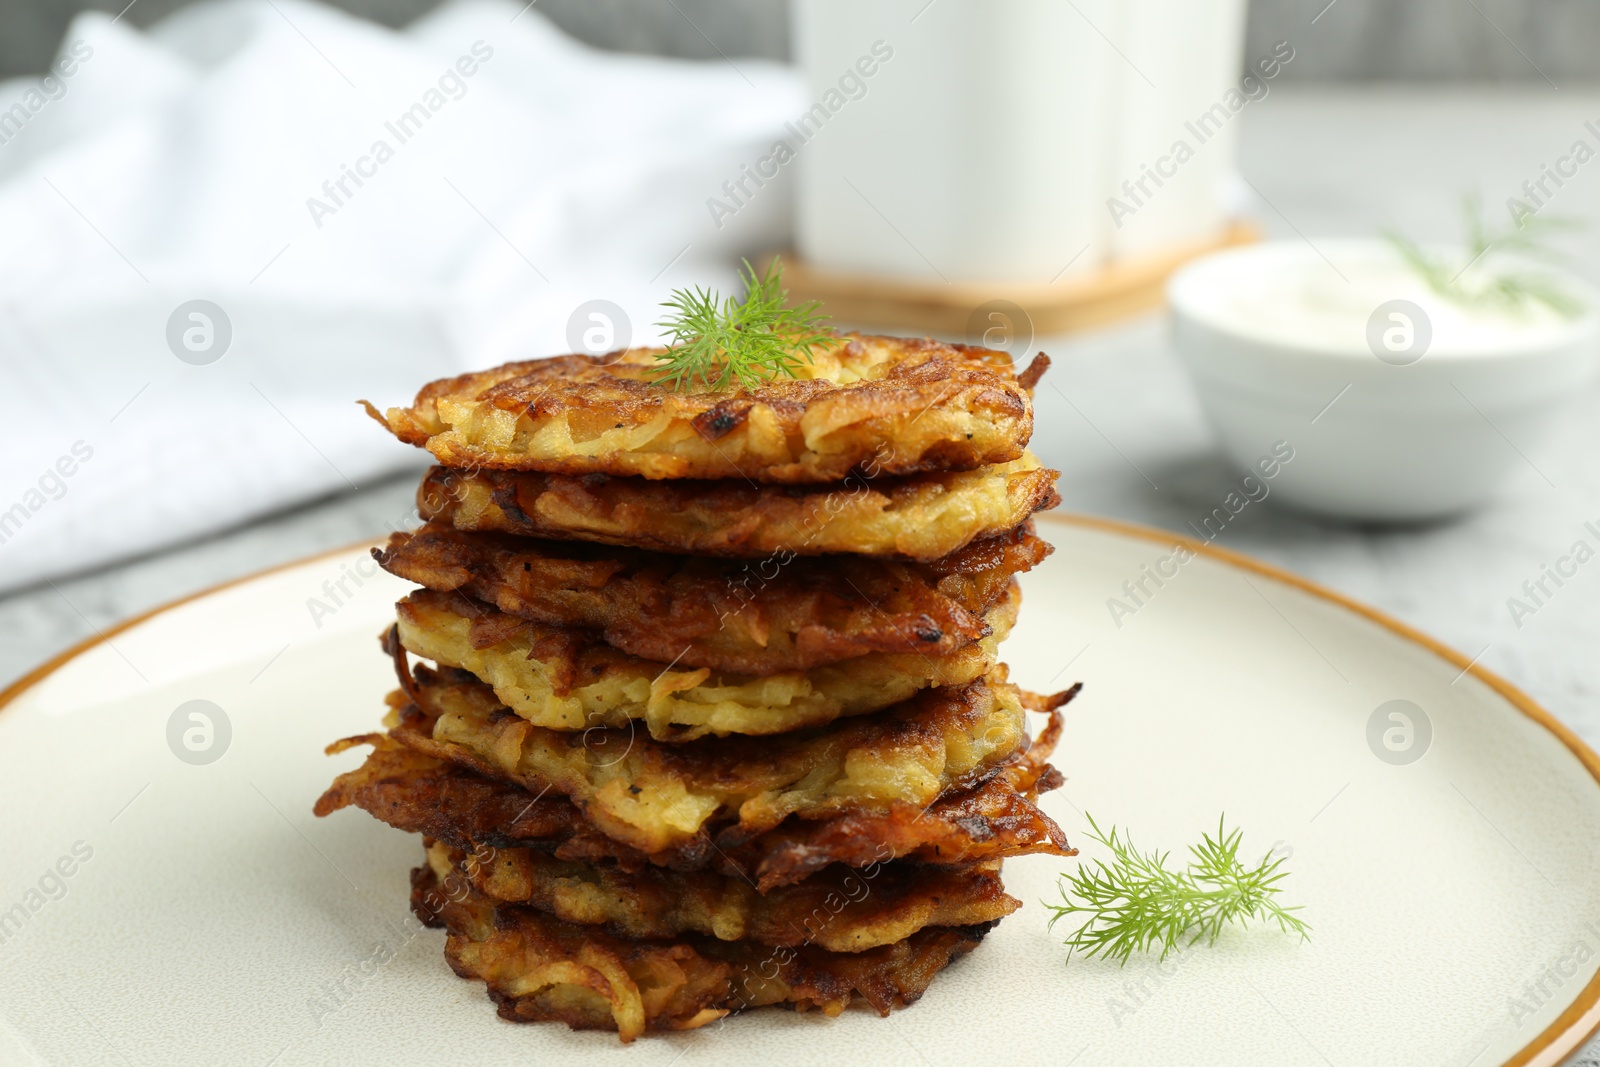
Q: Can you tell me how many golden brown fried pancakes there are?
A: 8